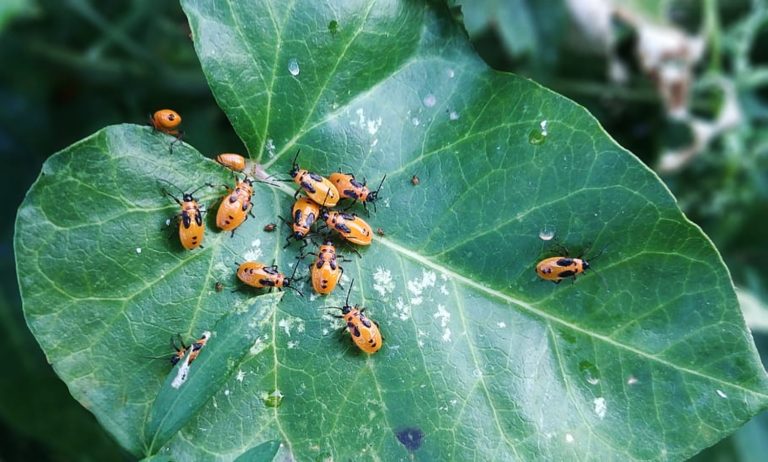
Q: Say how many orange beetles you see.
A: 13